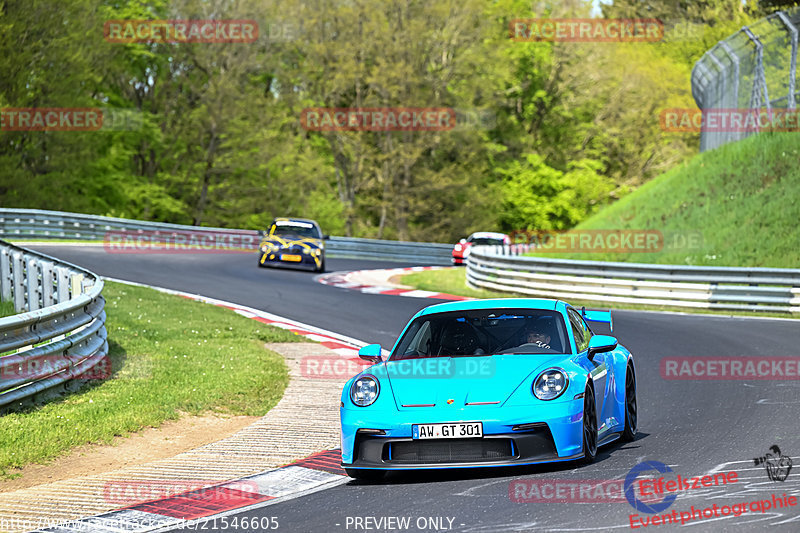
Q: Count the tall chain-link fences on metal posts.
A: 1